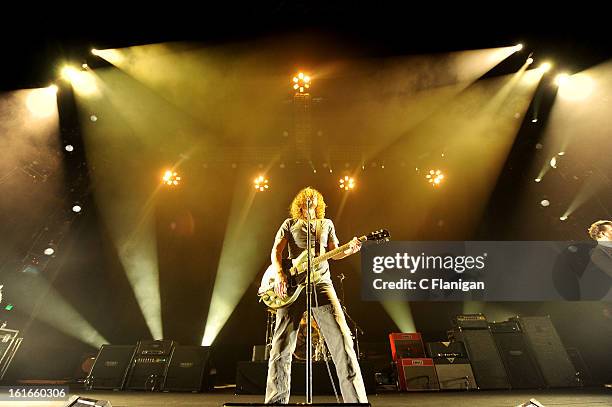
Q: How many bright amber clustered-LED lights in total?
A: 5